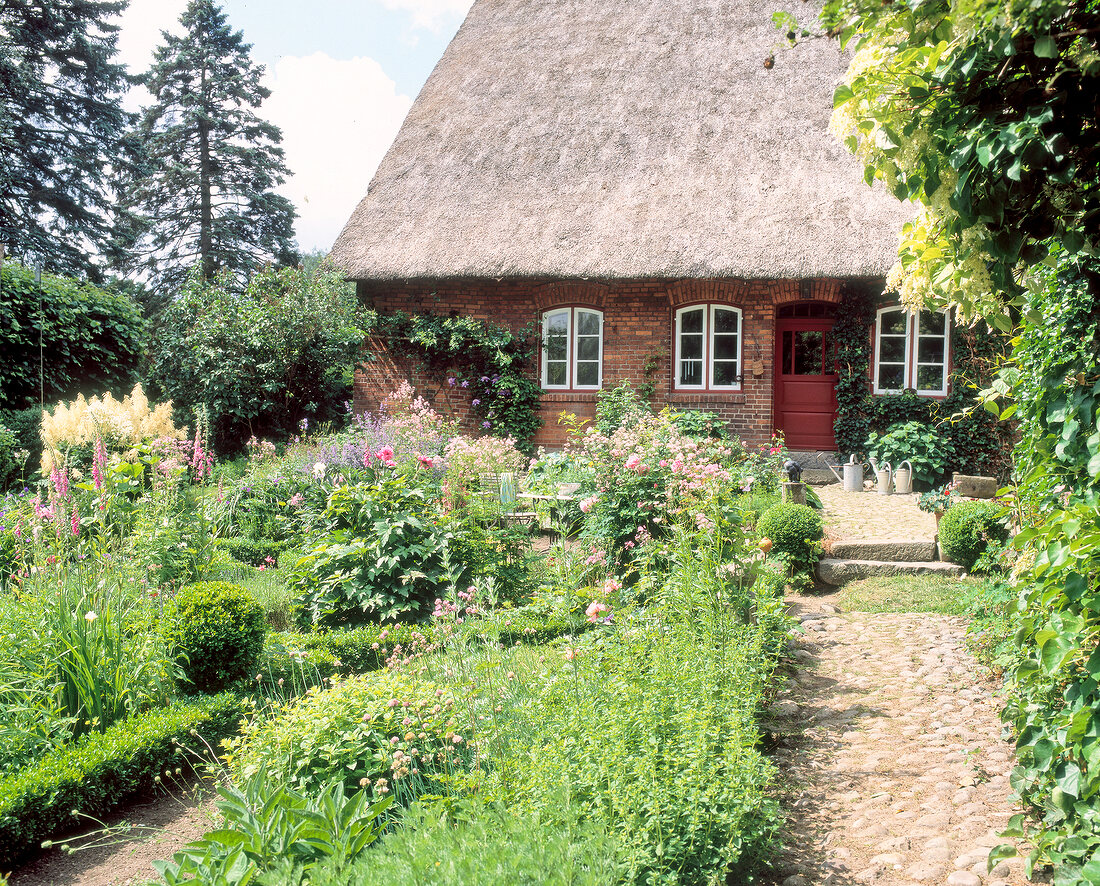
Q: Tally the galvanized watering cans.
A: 3